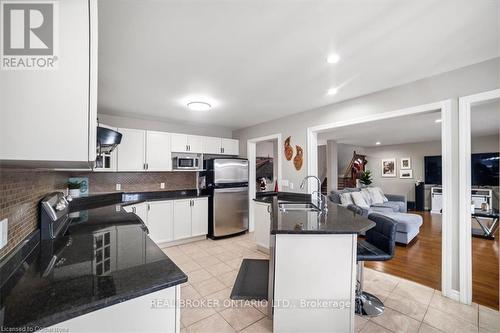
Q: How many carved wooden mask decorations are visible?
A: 2